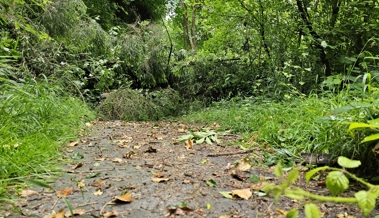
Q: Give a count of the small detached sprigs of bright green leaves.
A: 1